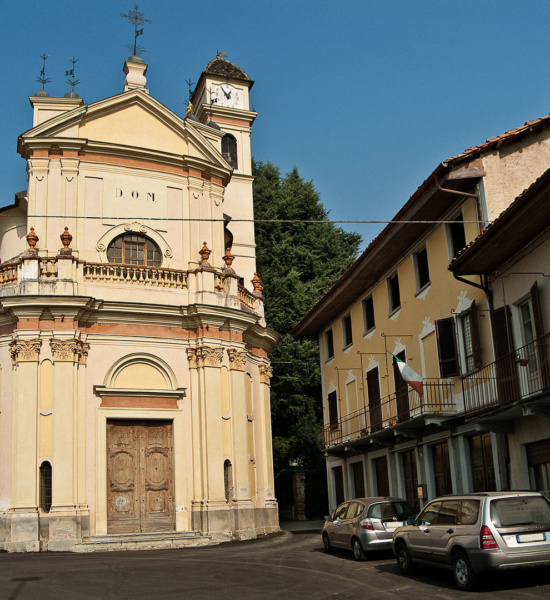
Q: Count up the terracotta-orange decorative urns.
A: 5